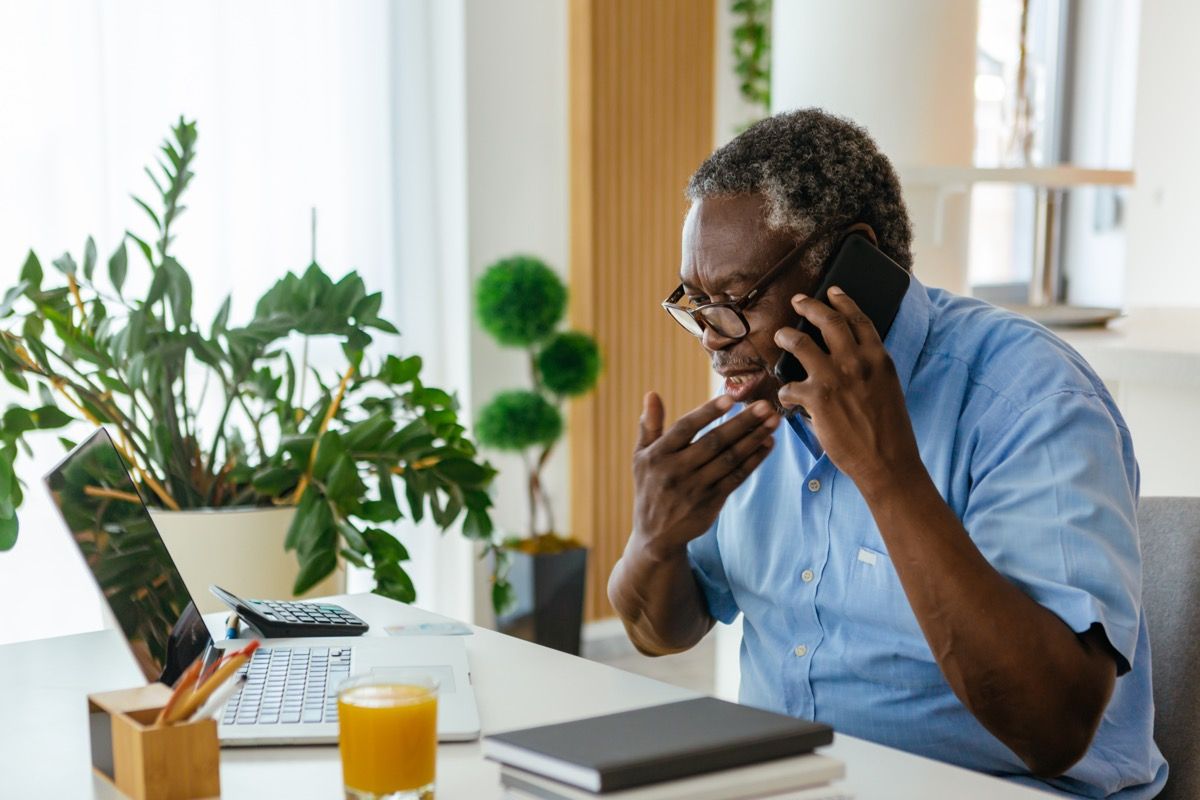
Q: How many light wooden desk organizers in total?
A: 1